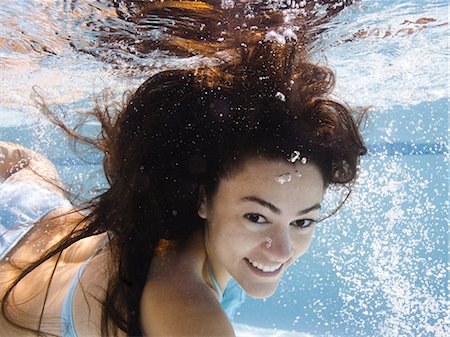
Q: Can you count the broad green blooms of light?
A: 0